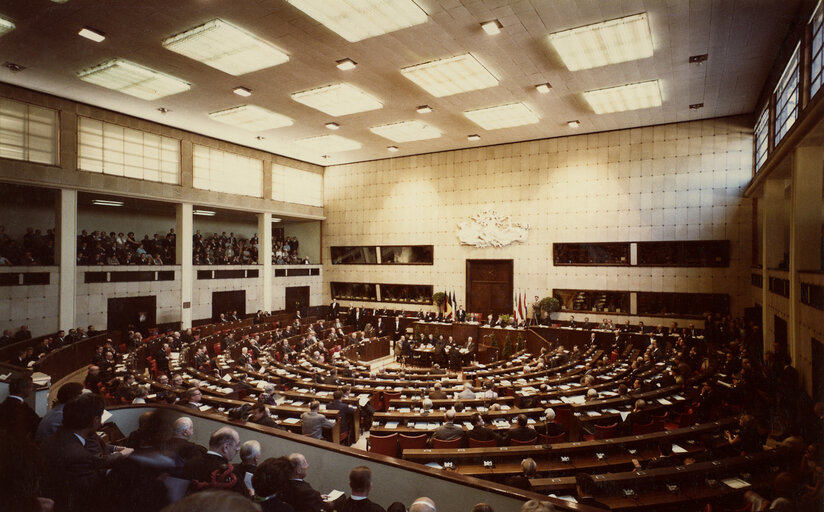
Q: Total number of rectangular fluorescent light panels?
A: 12